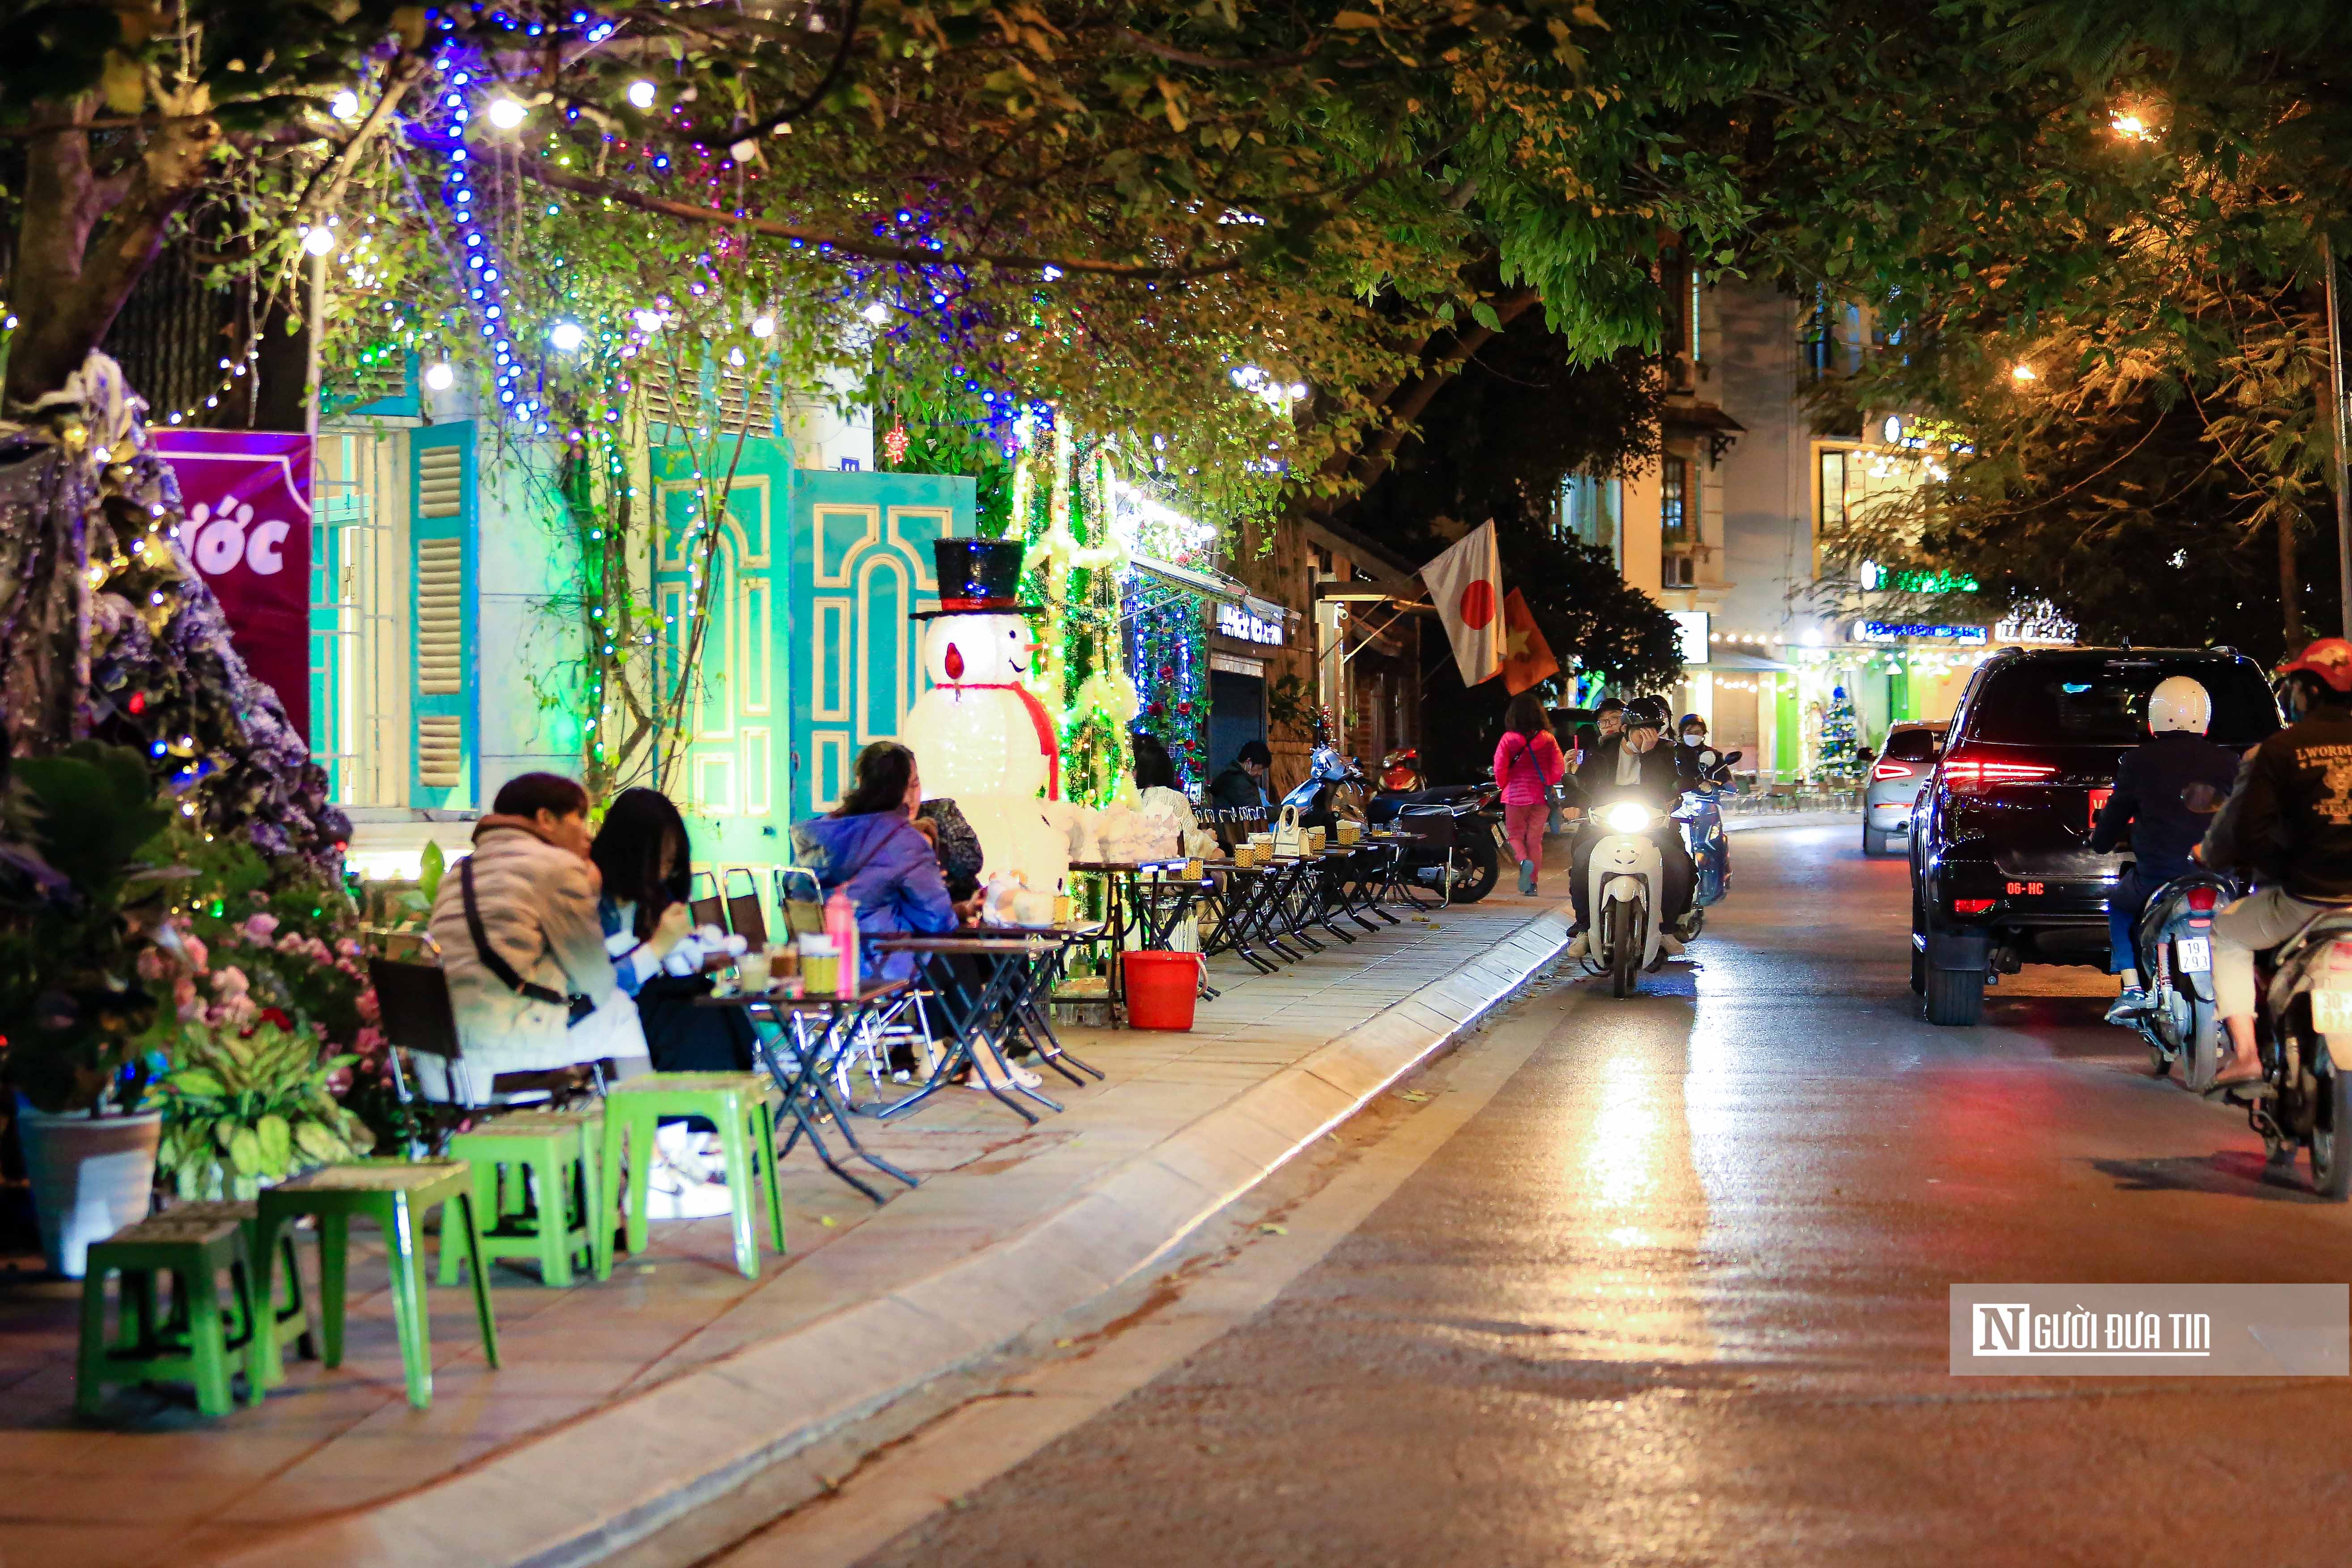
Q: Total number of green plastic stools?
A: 6